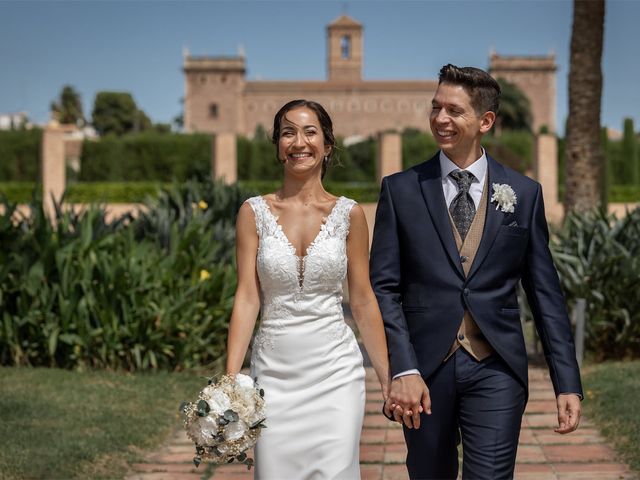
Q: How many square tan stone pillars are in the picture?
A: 4